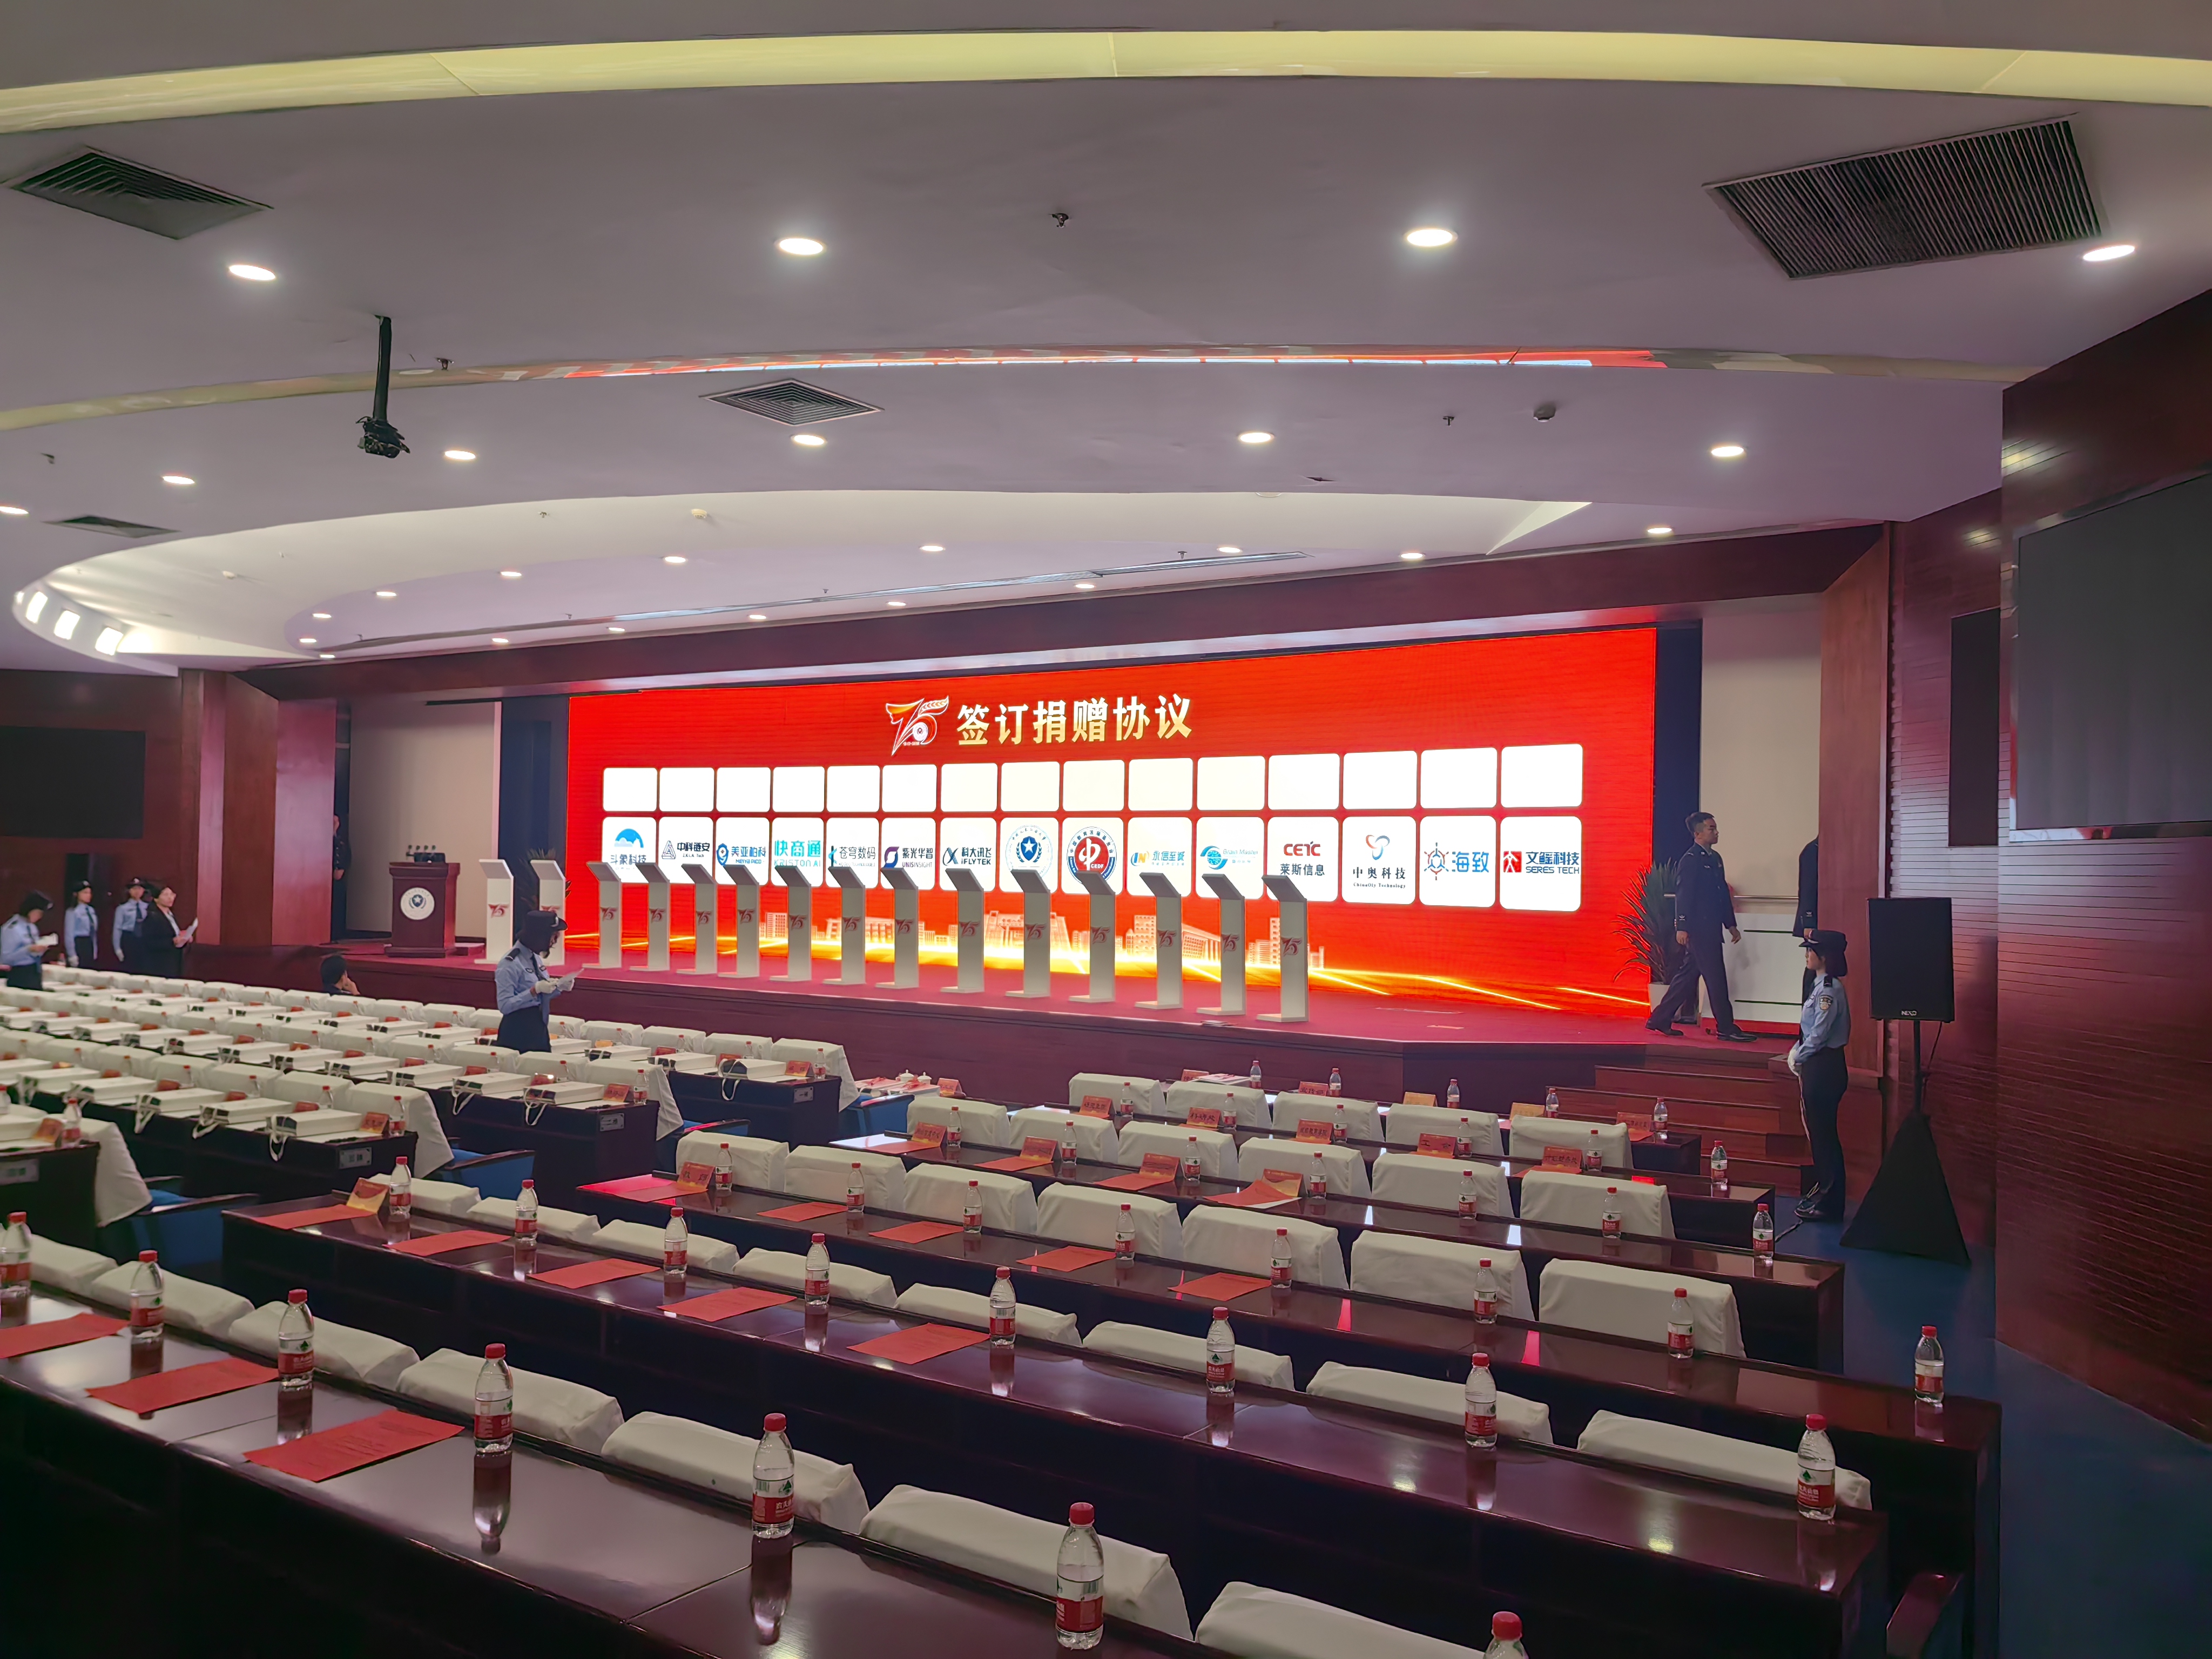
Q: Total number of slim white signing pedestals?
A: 15